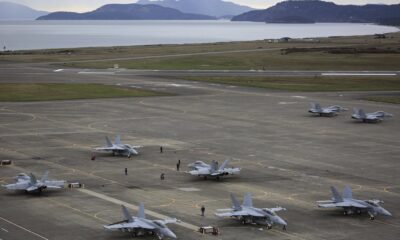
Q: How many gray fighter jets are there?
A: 8